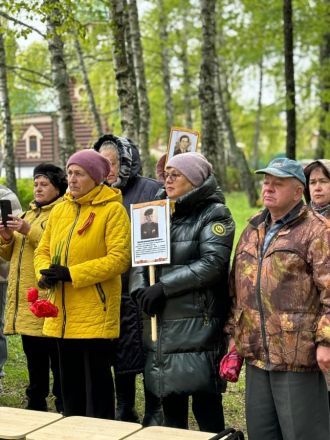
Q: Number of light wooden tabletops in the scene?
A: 3